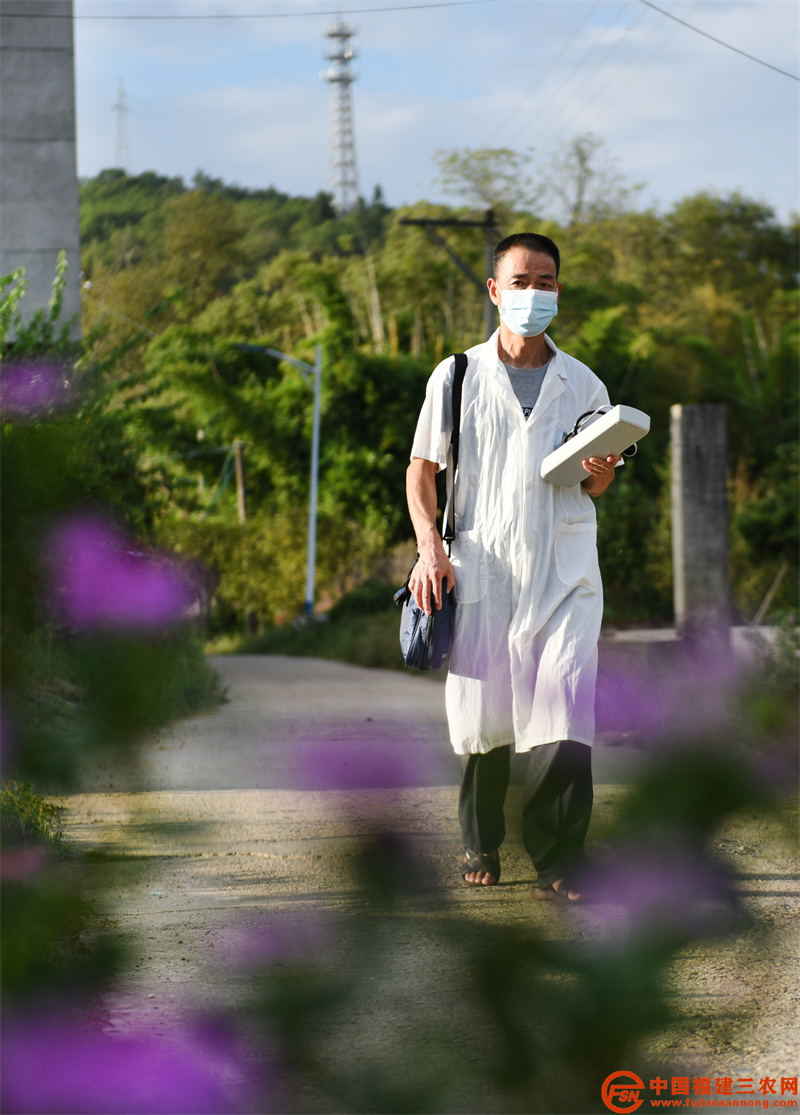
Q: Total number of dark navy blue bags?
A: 1